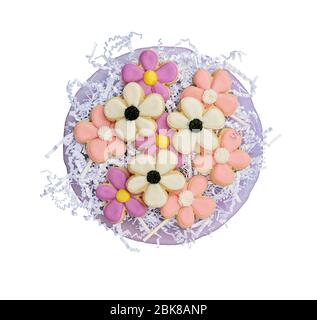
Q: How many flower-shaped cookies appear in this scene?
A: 10